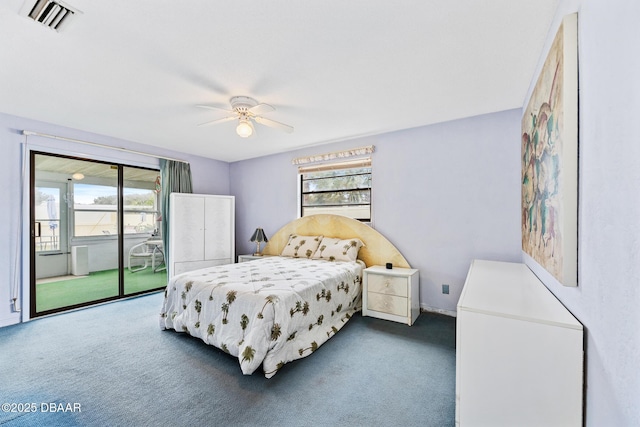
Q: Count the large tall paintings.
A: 1